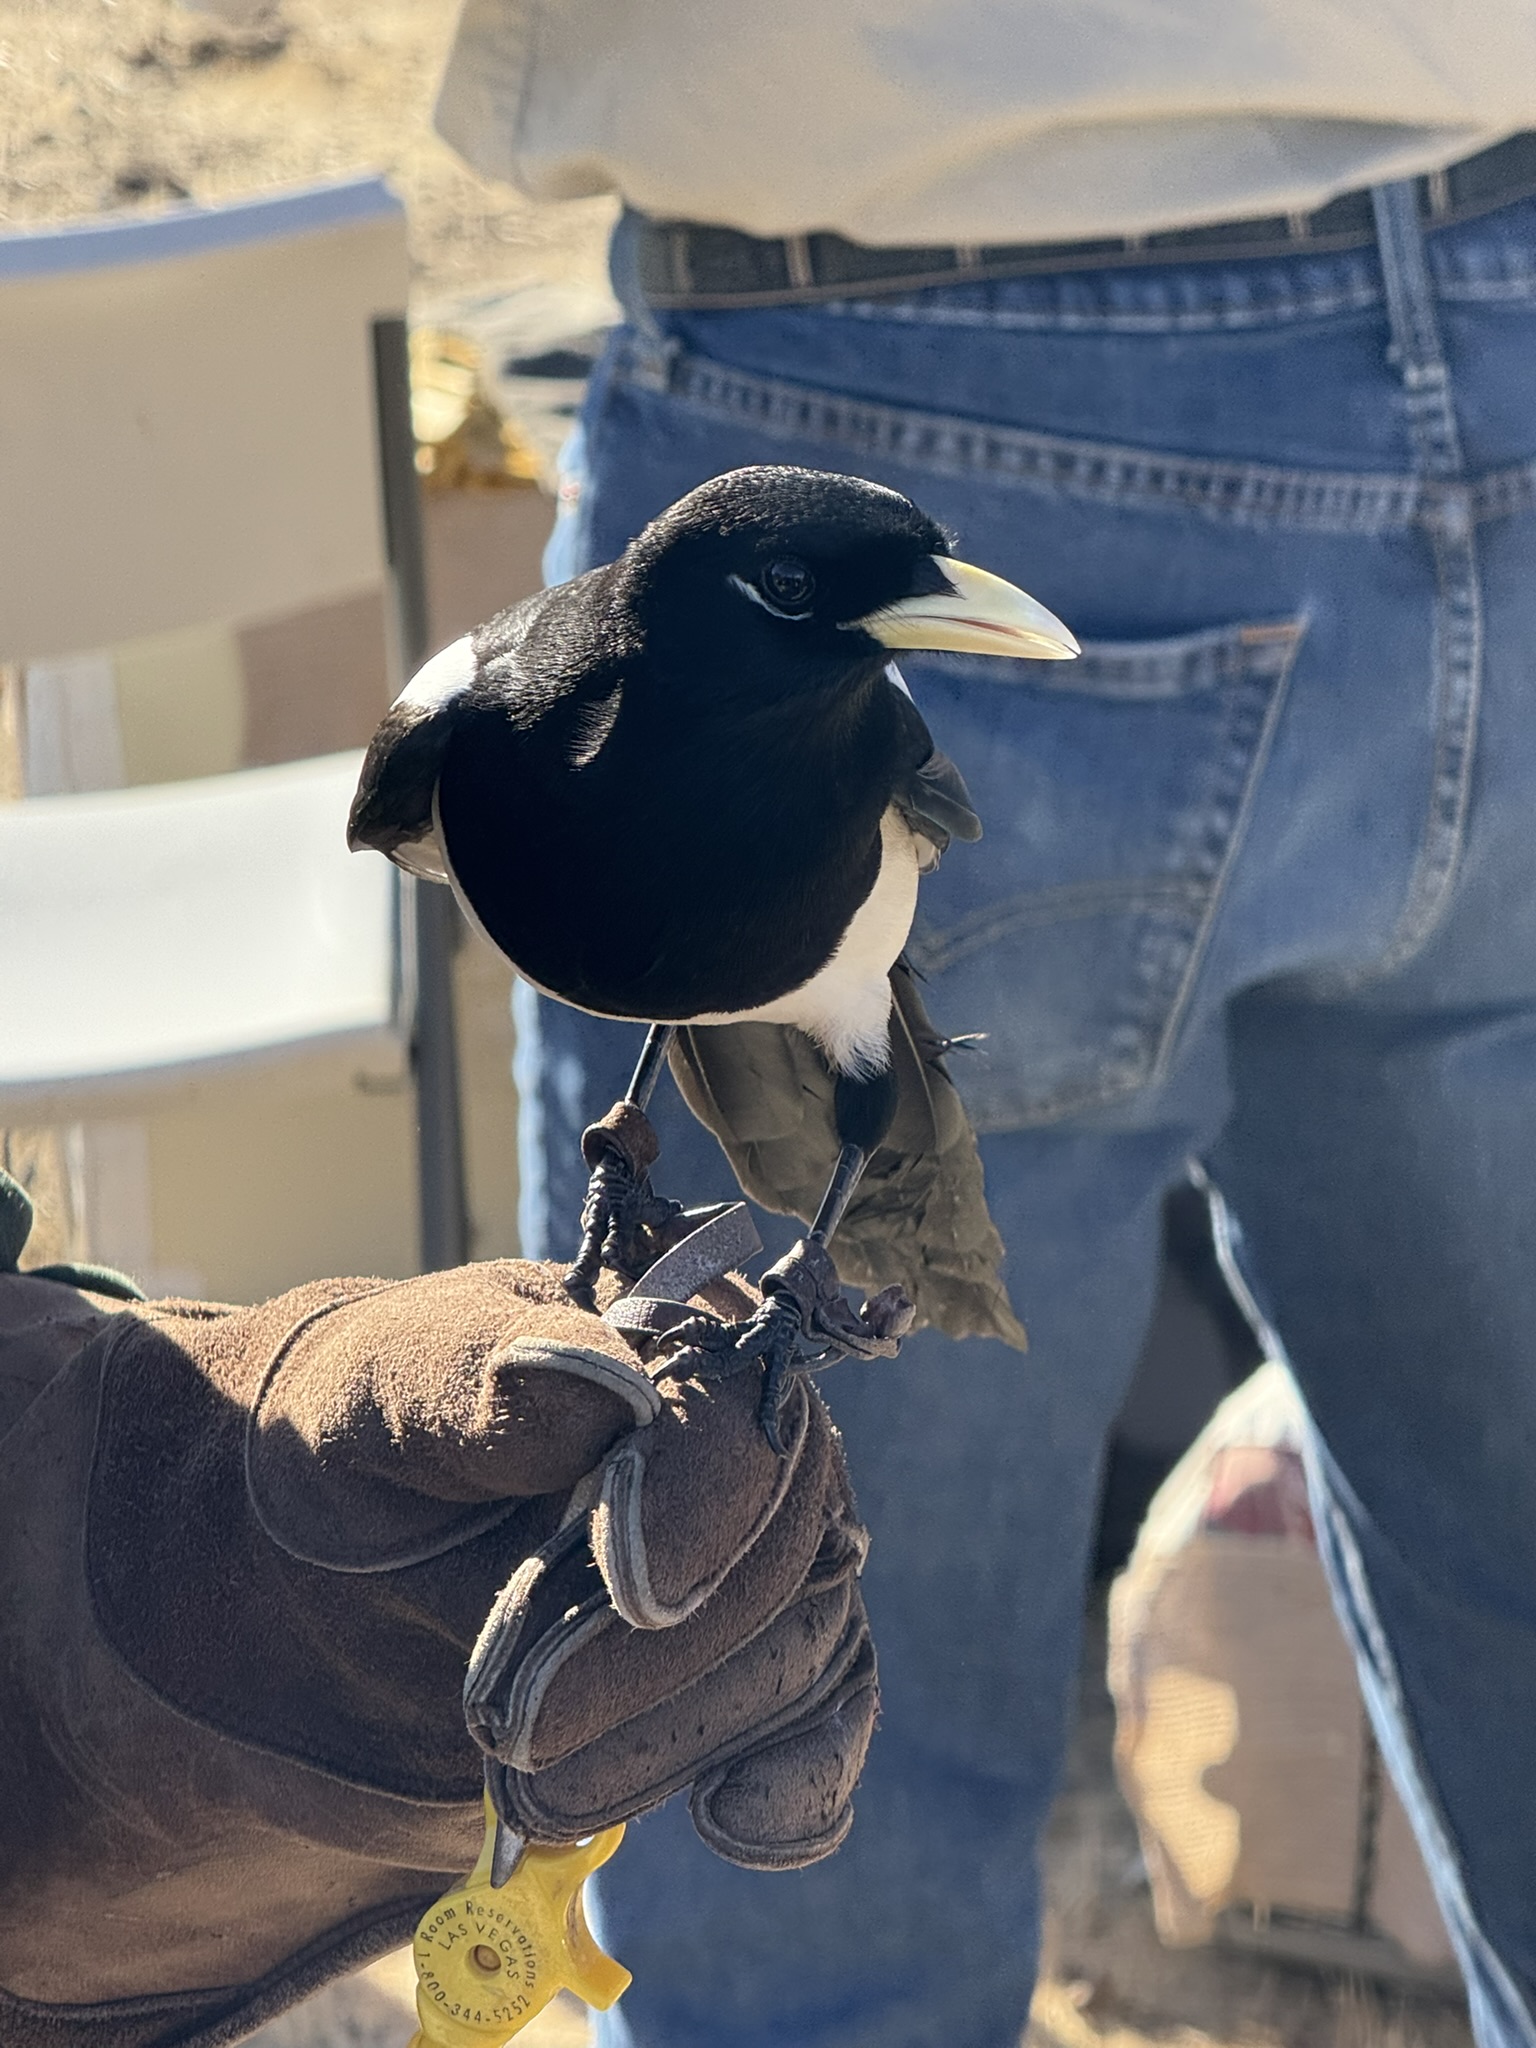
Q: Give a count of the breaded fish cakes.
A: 0